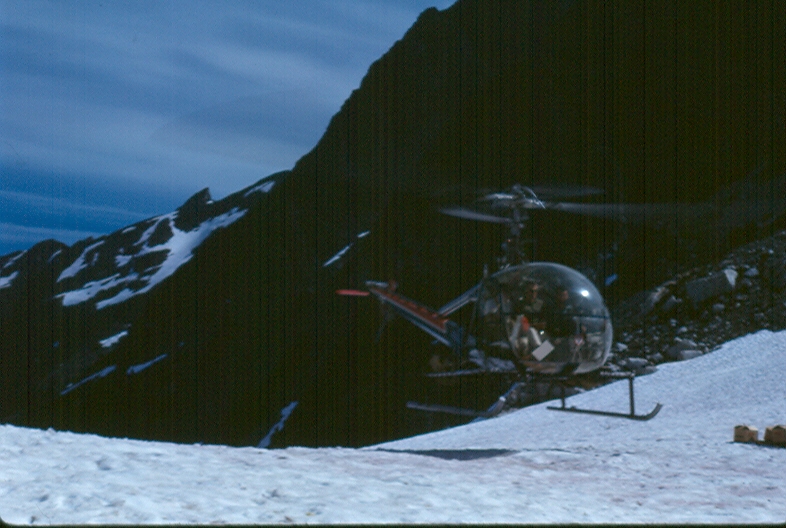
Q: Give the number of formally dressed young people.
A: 0